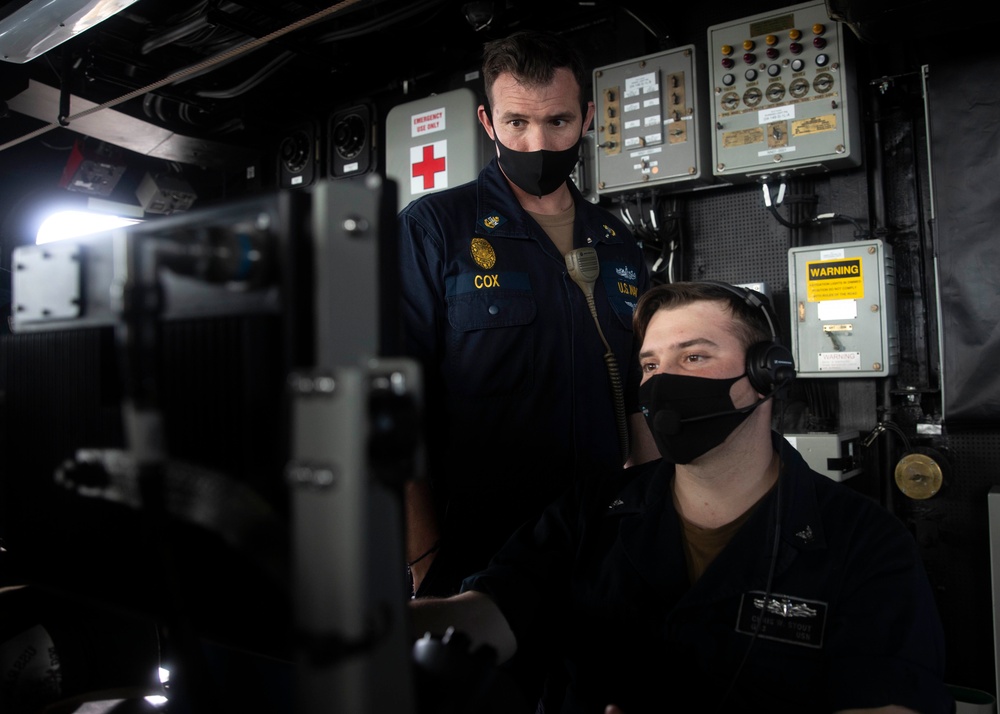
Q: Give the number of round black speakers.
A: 2